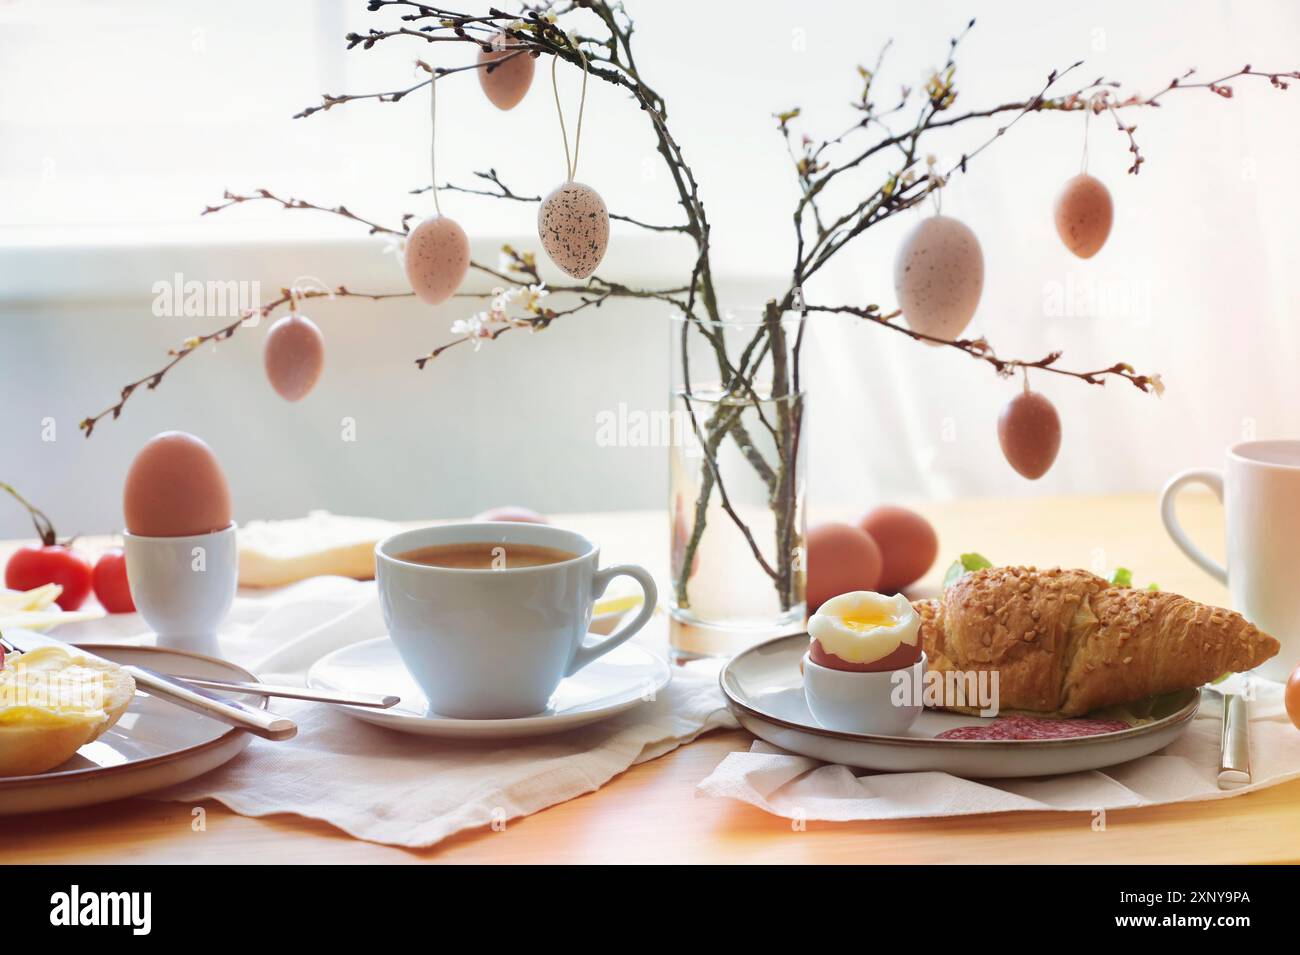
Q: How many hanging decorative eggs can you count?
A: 7